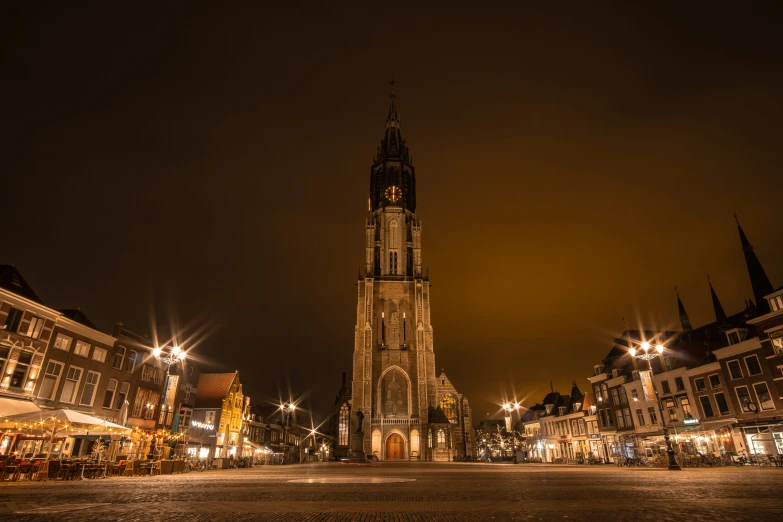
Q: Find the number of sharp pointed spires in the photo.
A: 4